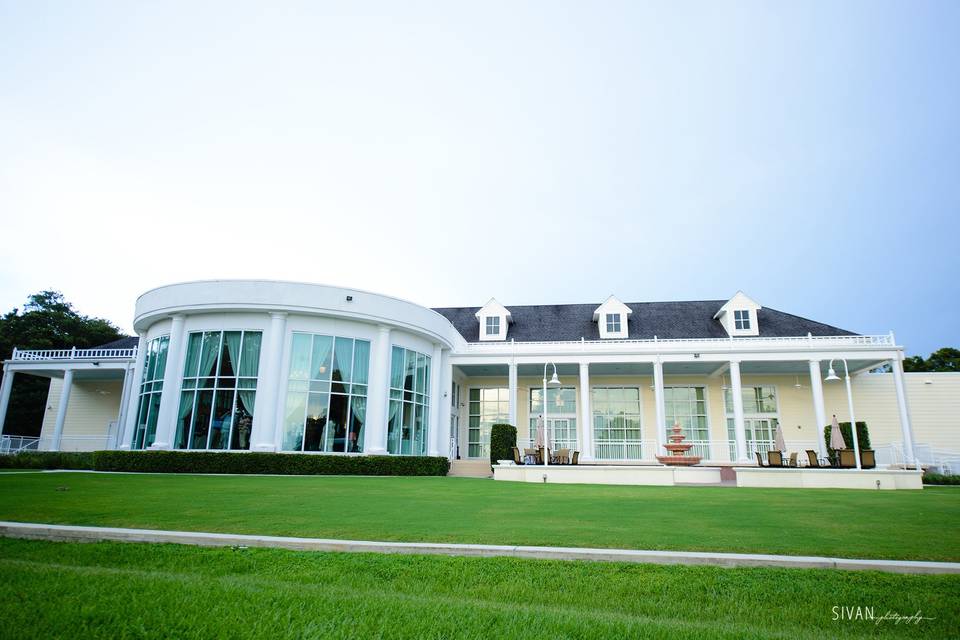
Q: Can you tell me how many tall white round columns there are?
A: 13